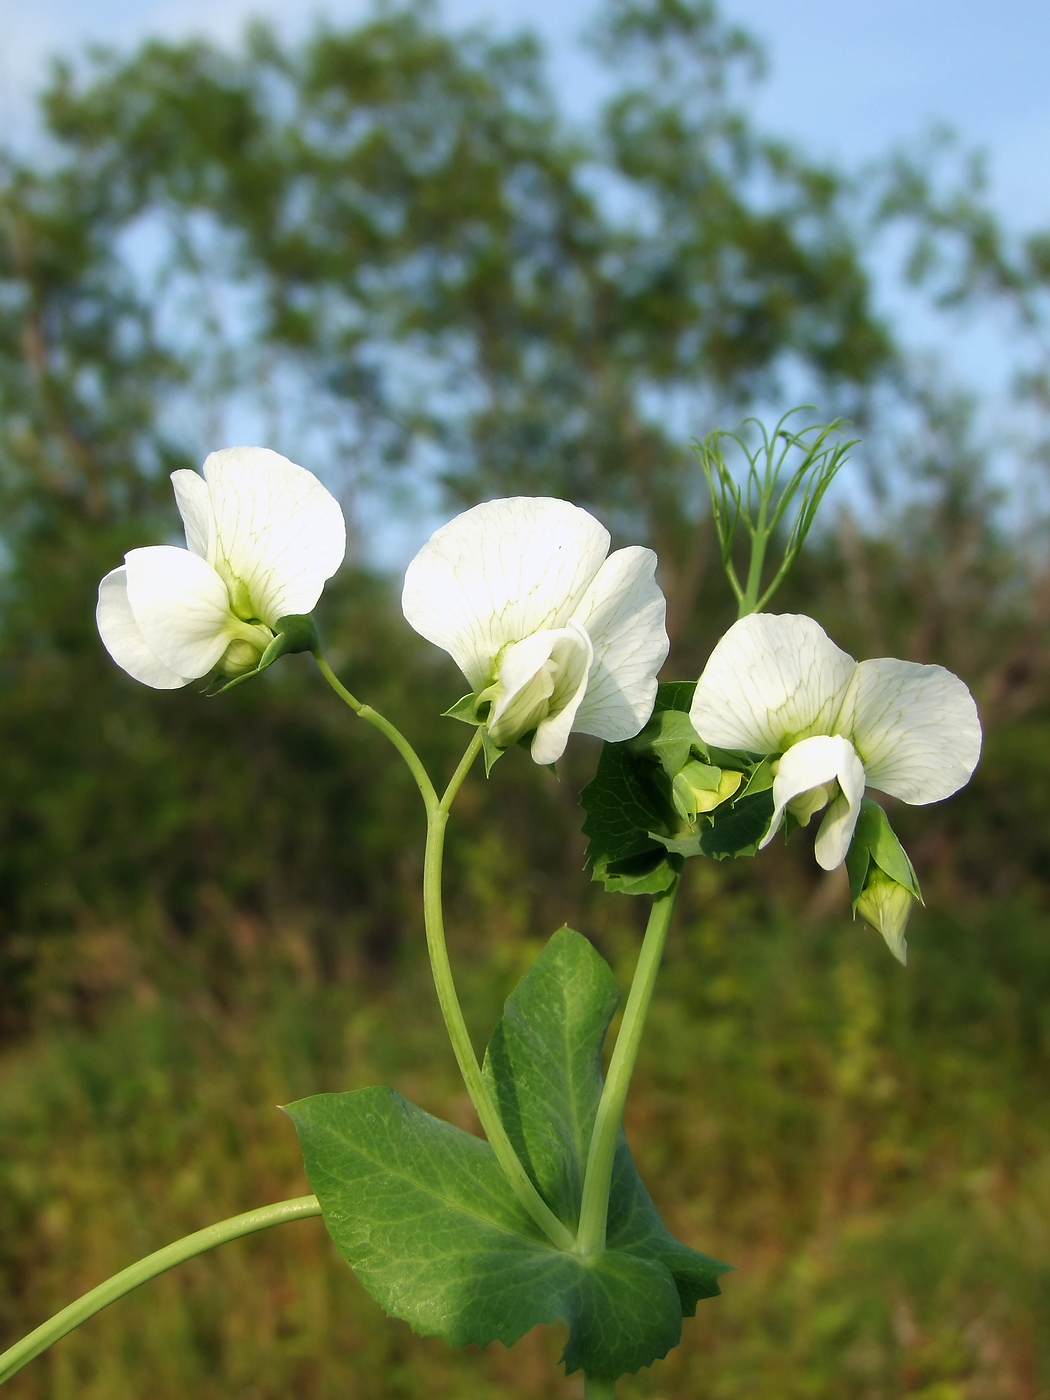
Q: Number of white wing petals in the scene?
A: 6